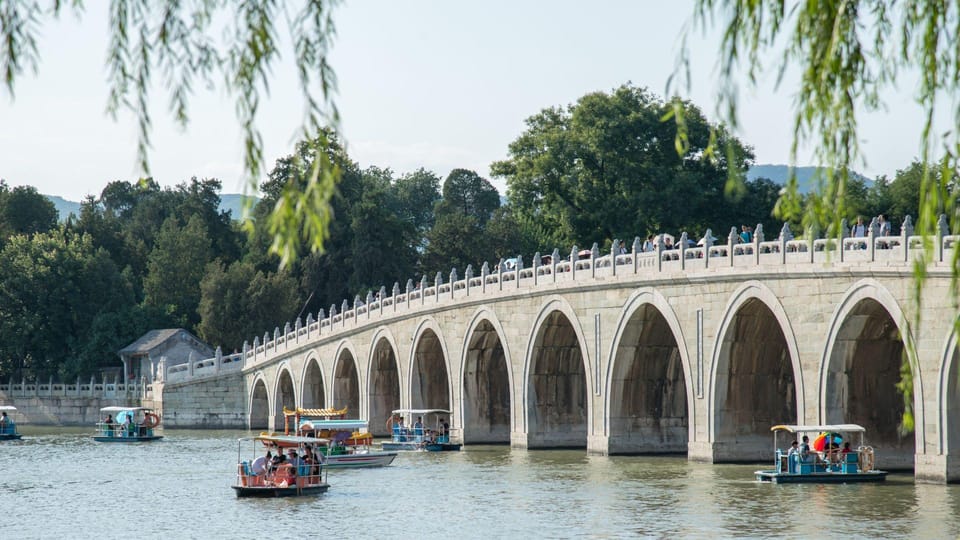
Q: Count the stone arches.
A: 12